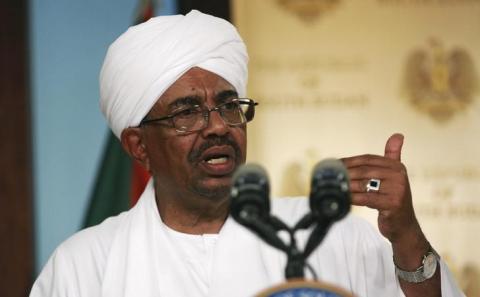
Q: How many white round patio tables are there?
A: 0